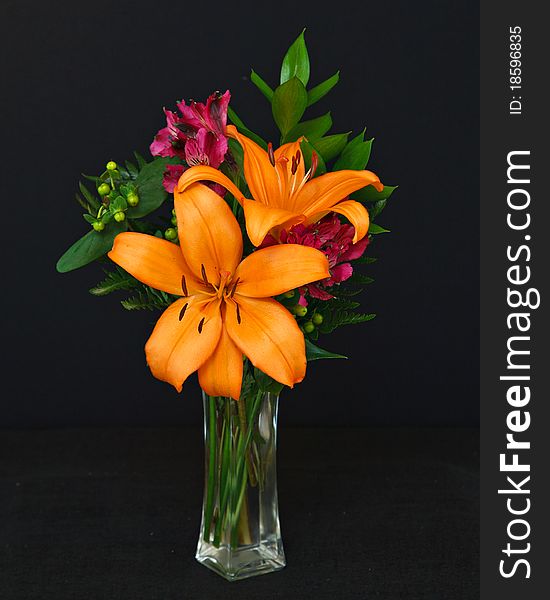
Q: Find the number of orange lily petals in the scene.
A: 12